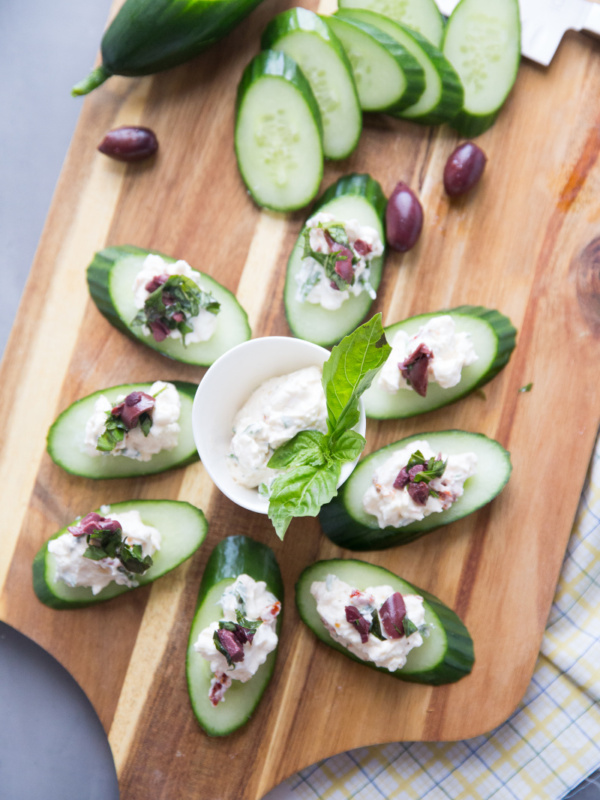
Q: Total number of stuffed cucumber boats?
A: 8